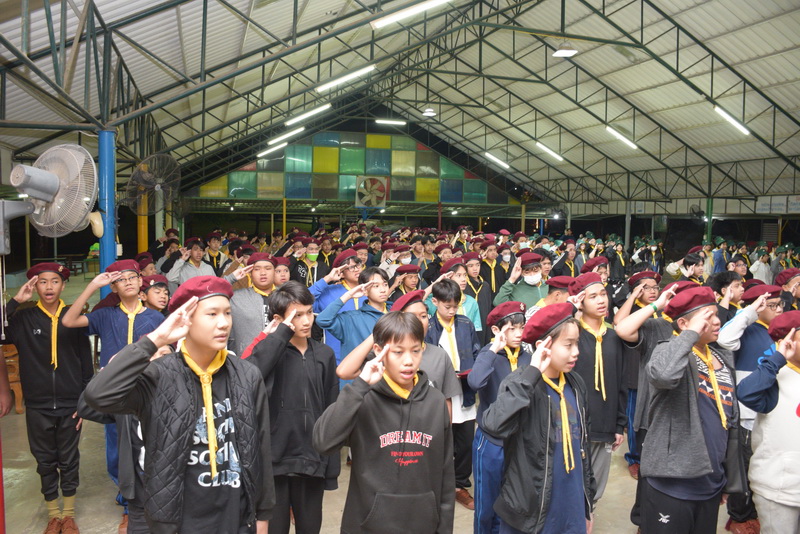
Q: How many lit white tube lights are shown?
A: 10